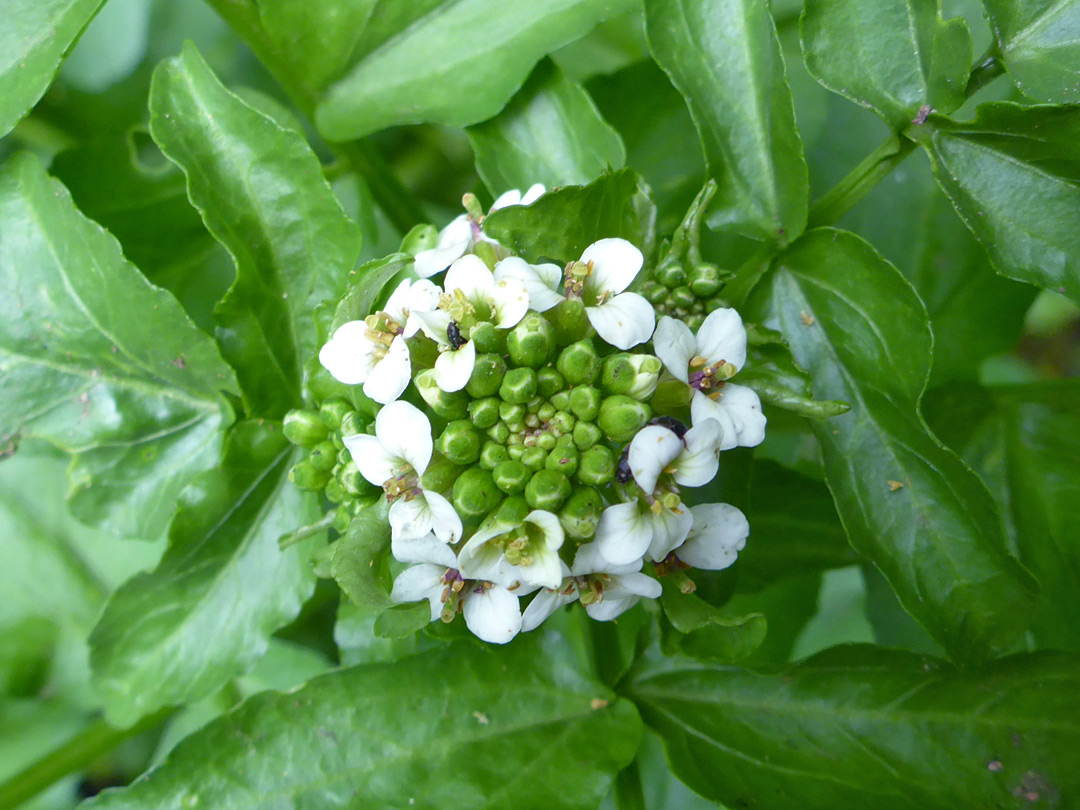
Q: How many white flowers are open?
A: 11